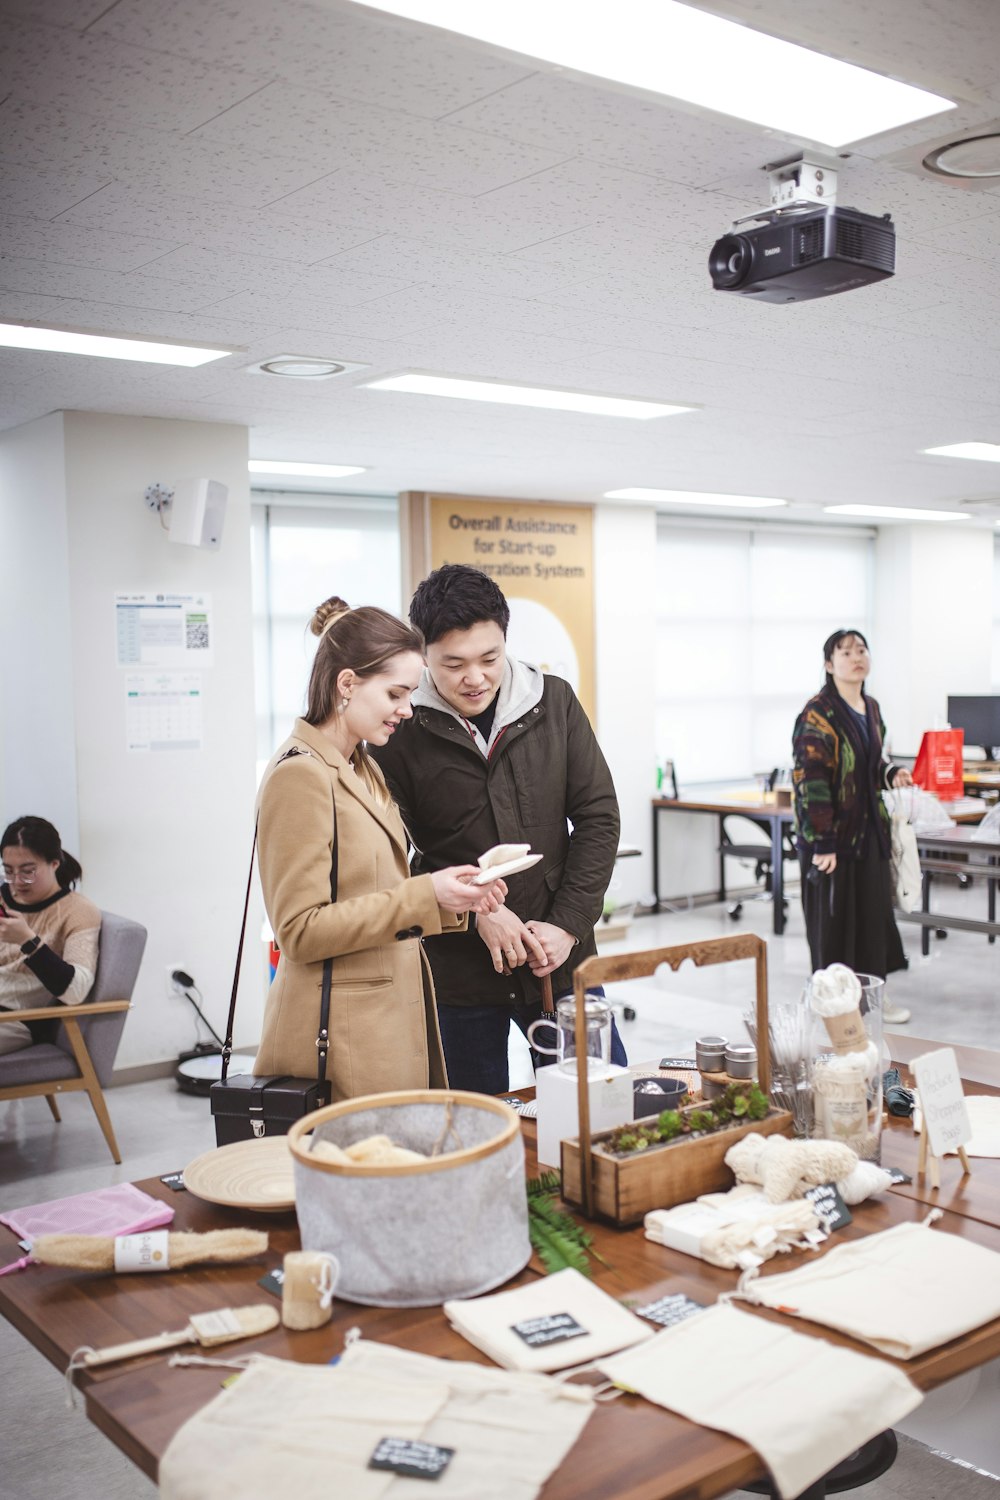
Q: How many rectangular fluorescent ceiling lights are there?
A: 7